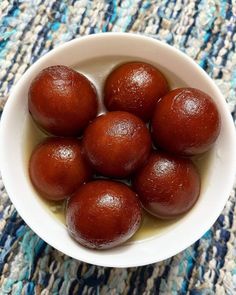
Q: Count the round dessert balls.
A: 7